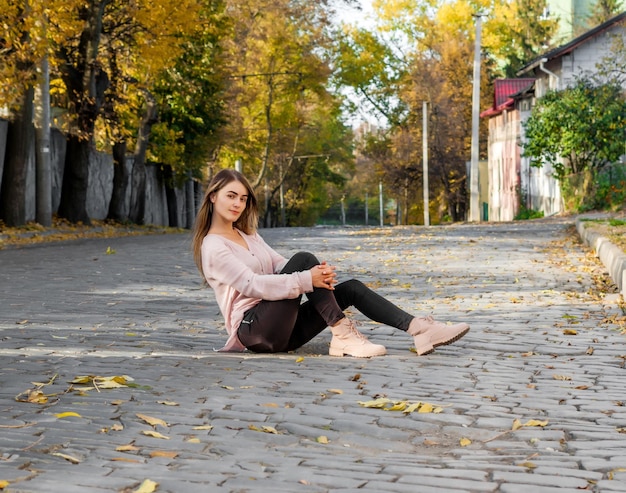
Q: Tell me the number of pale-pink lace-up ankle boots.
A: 2